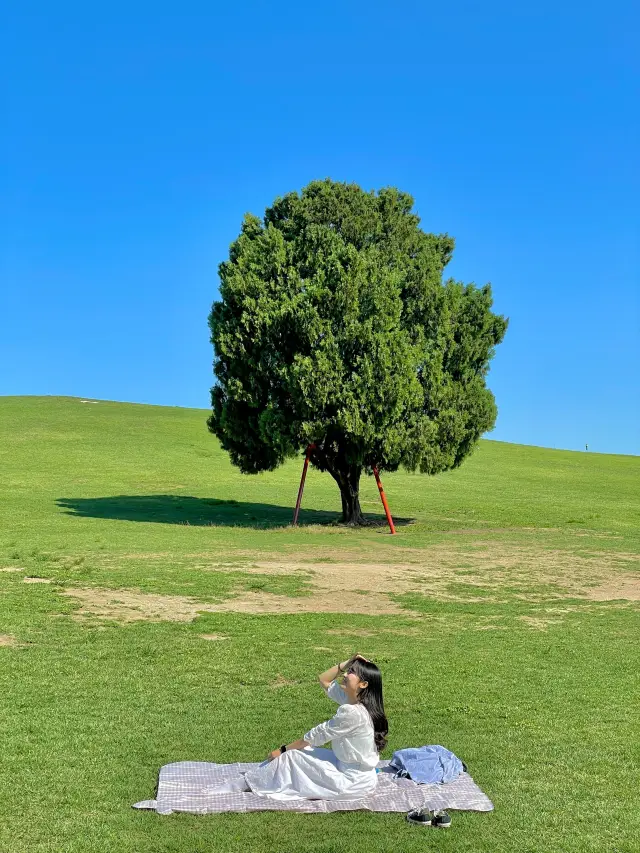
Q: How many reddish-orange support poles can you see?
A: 2